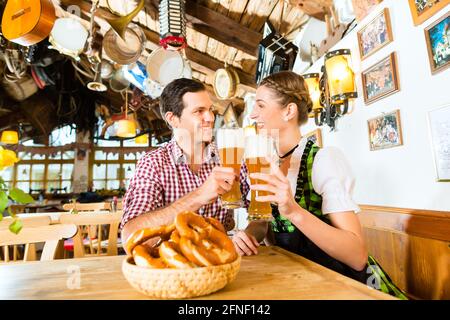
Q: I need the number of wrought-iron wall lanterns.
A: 2